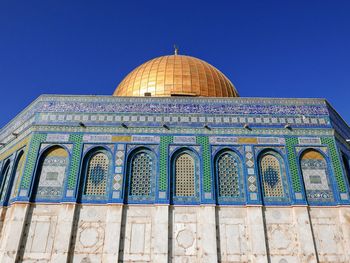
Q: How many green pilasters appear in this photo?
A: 6